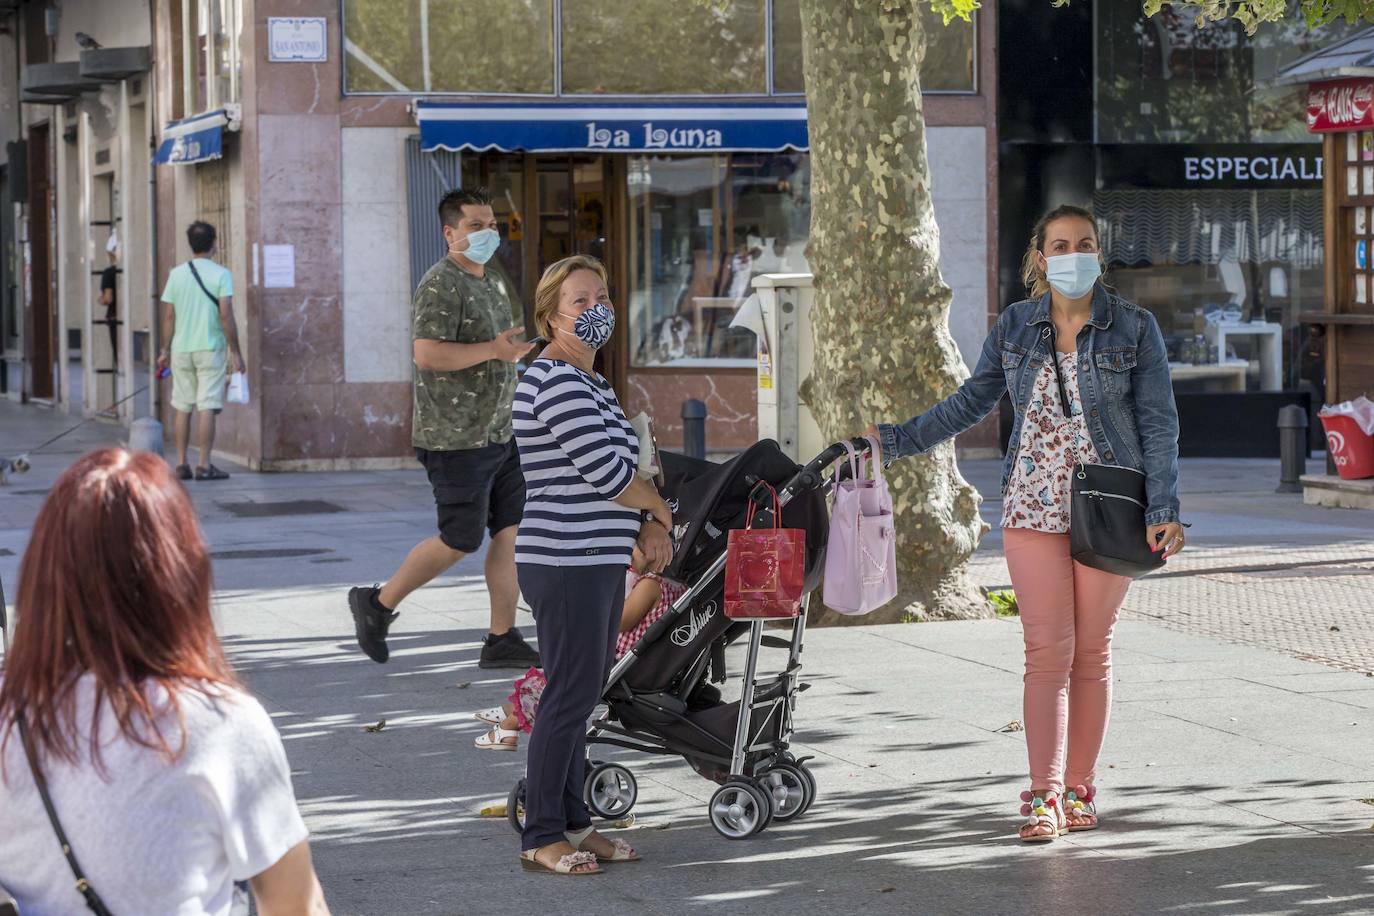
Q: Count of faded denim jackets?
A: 1